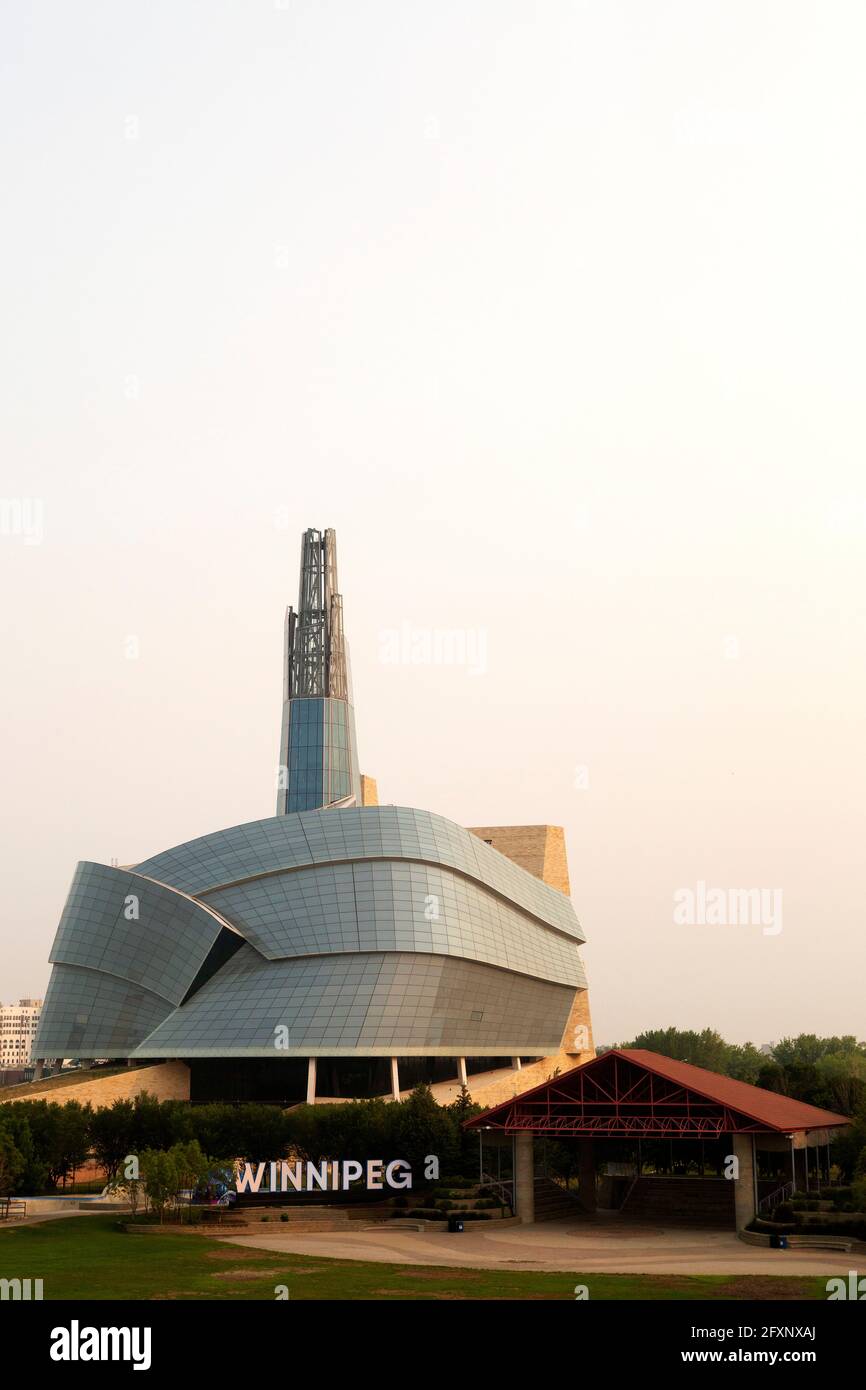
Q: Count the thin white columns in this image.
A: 4